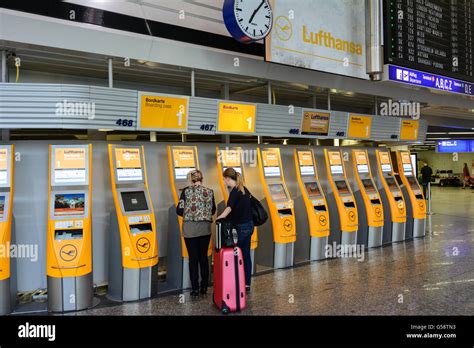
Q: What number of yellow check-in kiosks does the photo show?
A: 11